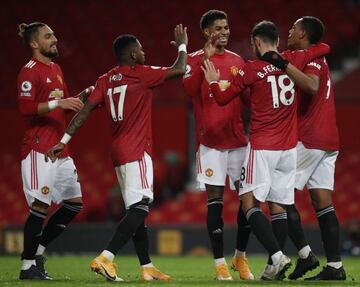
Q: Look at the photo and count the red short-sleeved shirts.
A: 2